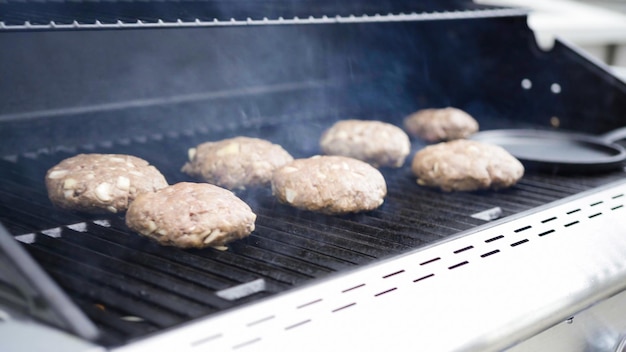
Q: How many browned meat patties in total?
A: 7